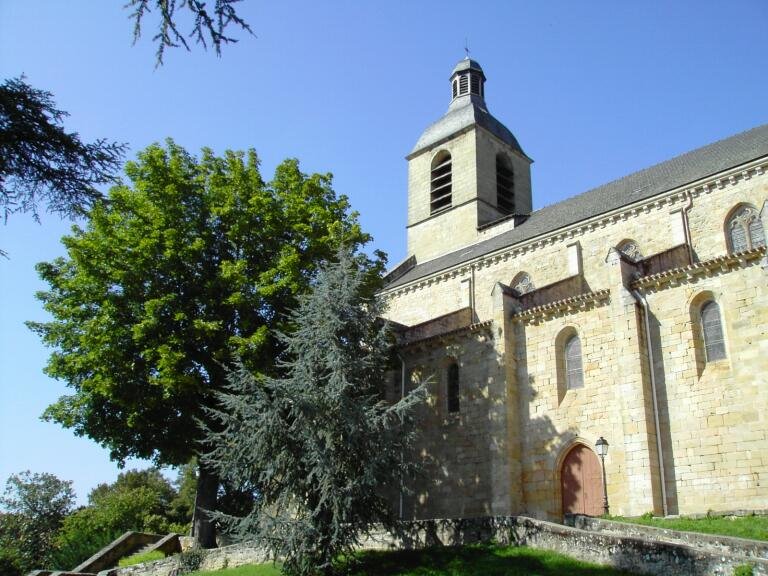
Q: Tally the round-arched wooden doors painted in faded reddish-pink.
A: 1